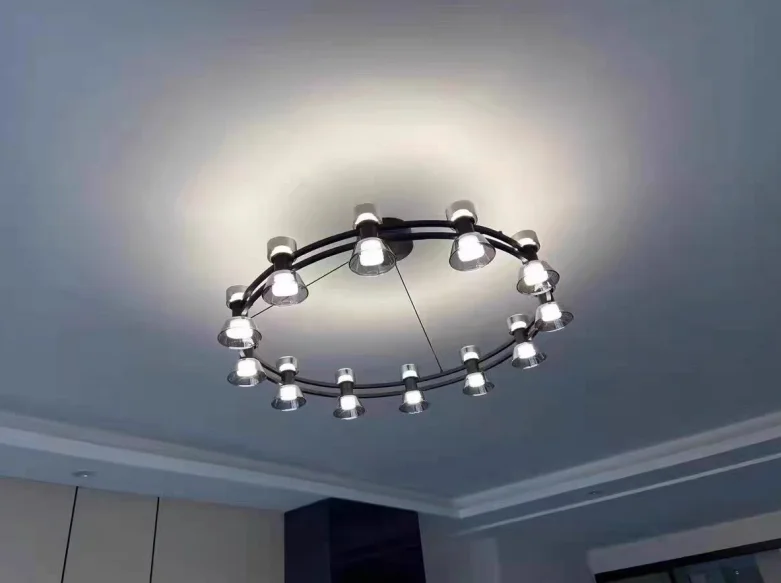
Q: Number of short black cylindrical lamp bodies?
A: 12